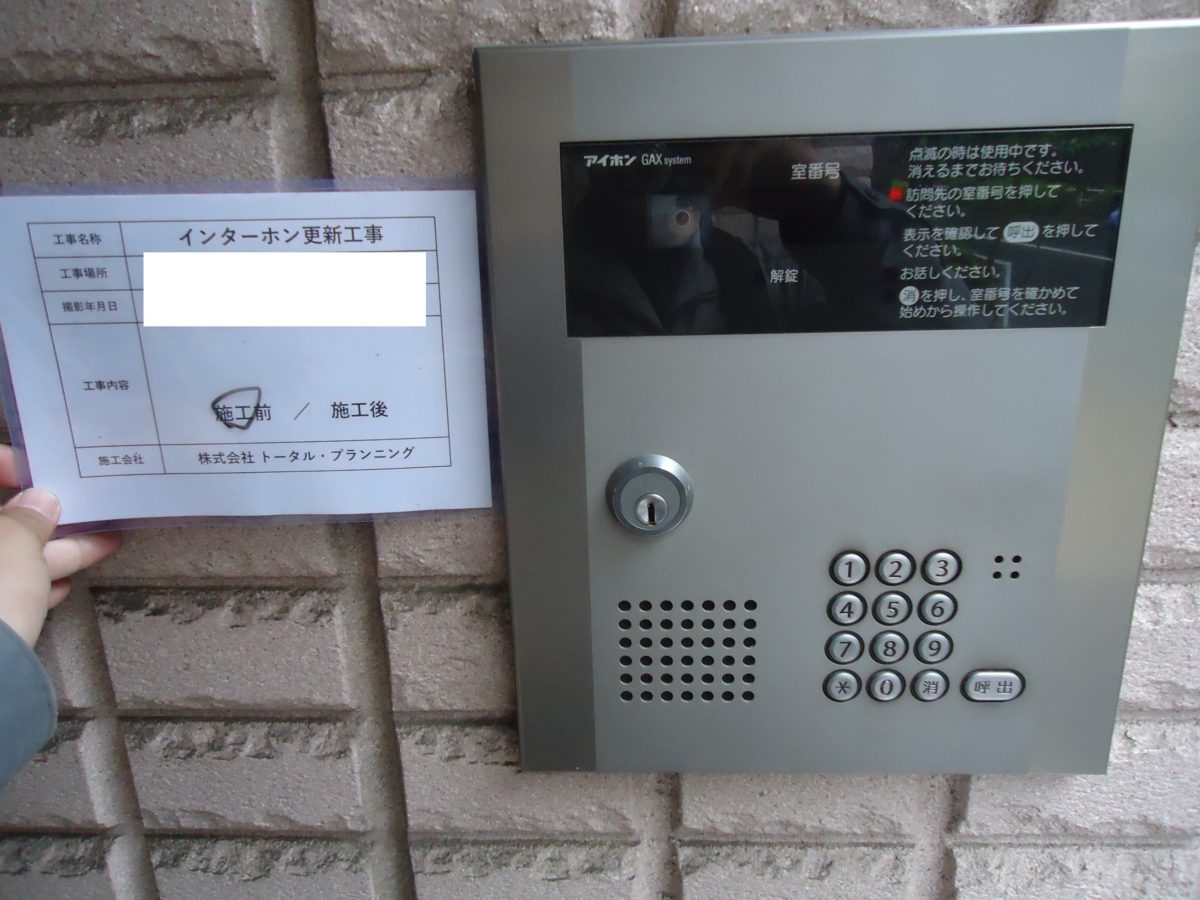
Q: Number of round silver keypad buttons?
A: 12